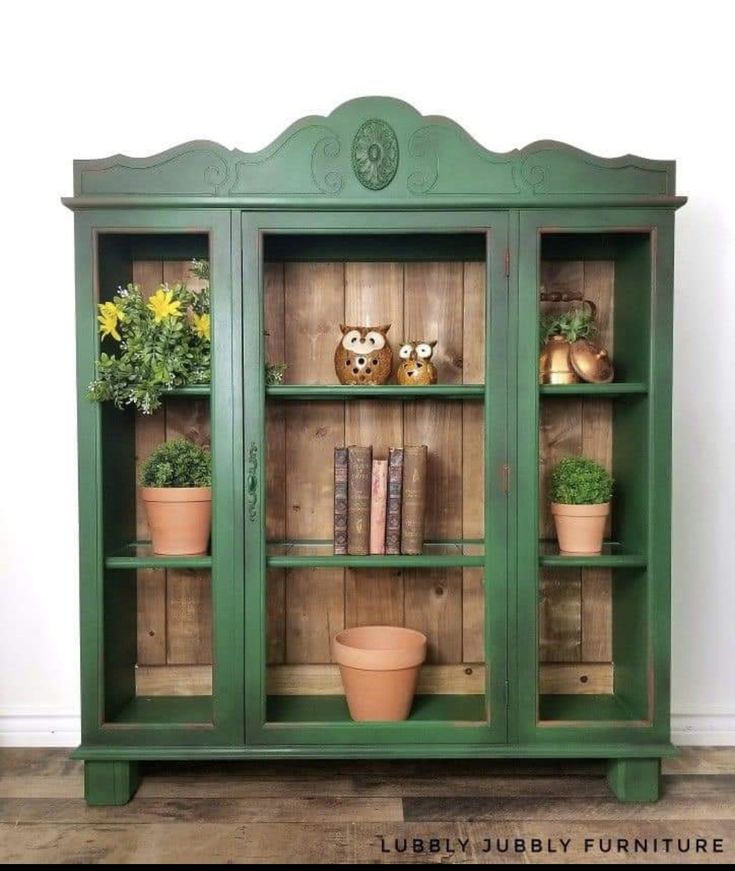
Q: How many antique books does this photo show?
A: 5